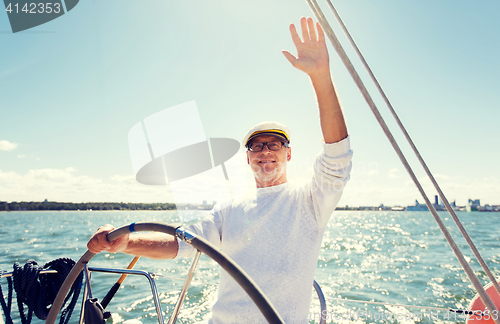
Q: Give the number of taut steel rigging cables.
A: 2